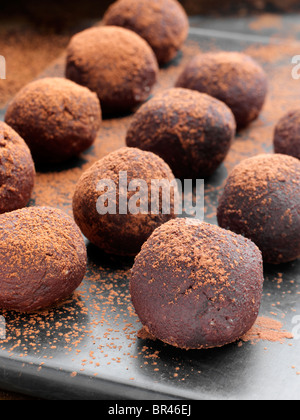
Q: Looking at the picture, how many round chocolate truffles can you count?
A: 11